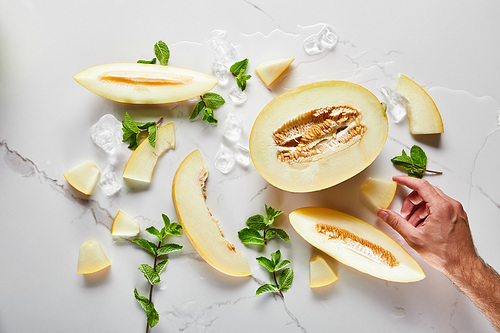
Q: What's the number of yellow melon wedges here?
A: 11